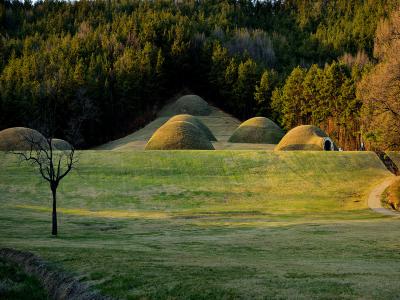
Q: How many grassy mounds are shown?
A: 7